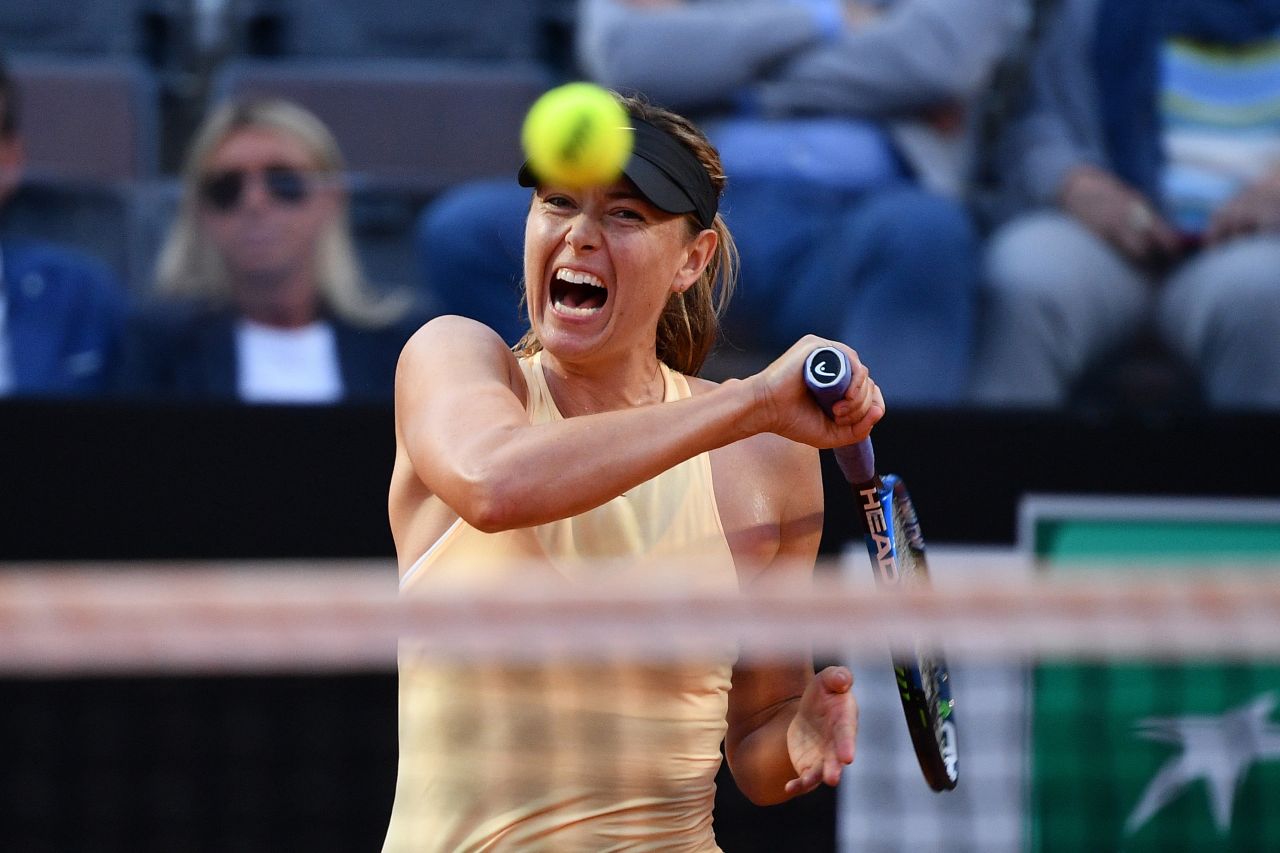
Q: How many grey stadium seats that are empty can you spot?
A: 2